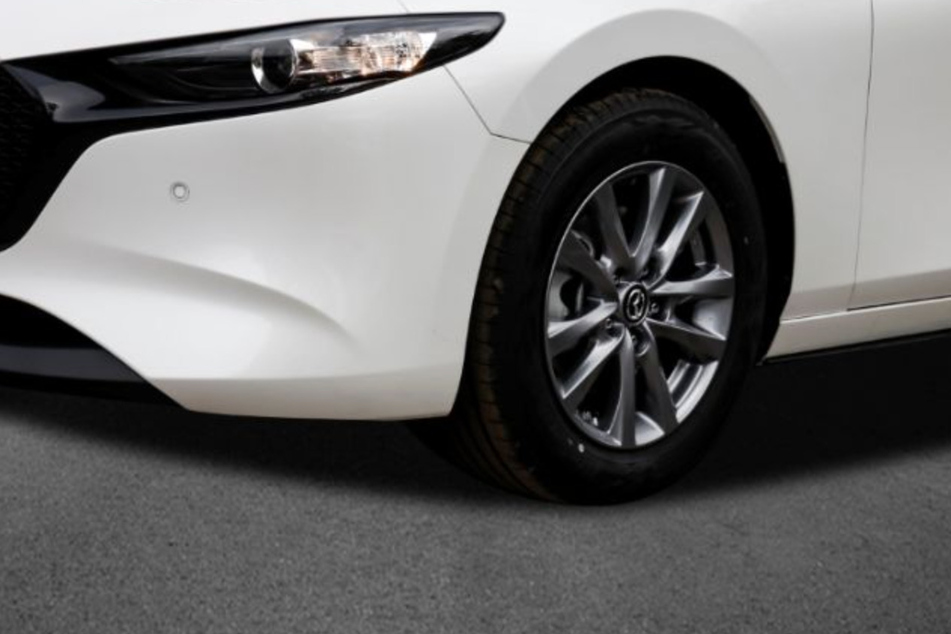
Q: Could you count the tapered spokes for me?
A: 10